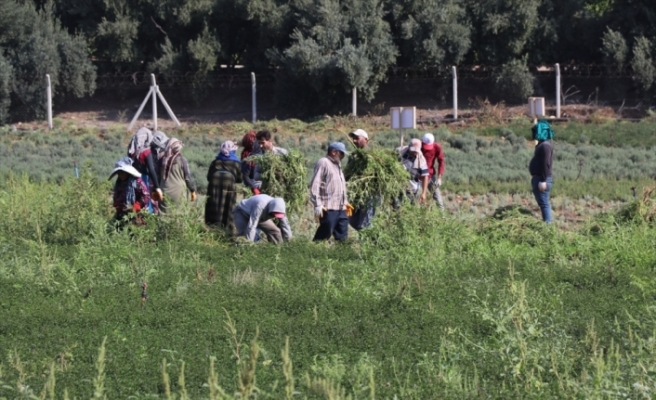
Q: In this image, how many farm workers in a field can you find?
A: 13